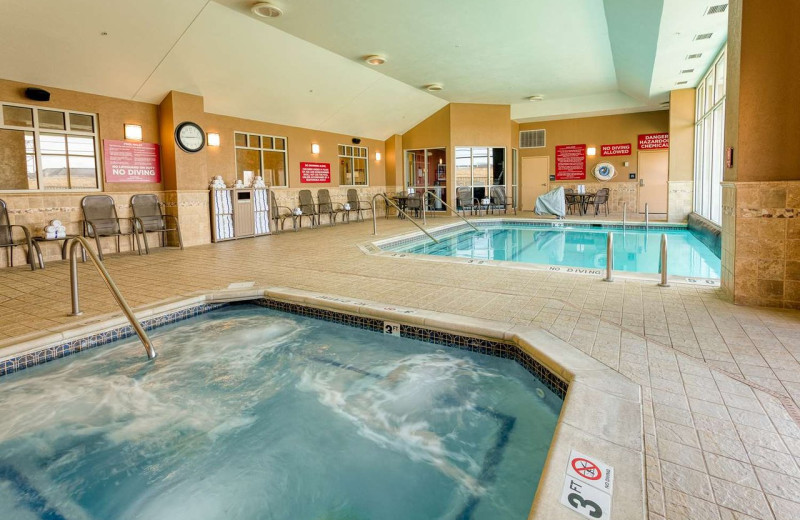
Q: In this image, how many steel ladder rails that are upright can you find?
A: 4